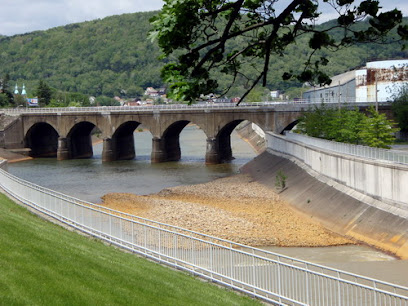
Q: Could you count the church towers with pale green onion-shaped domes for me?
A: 2